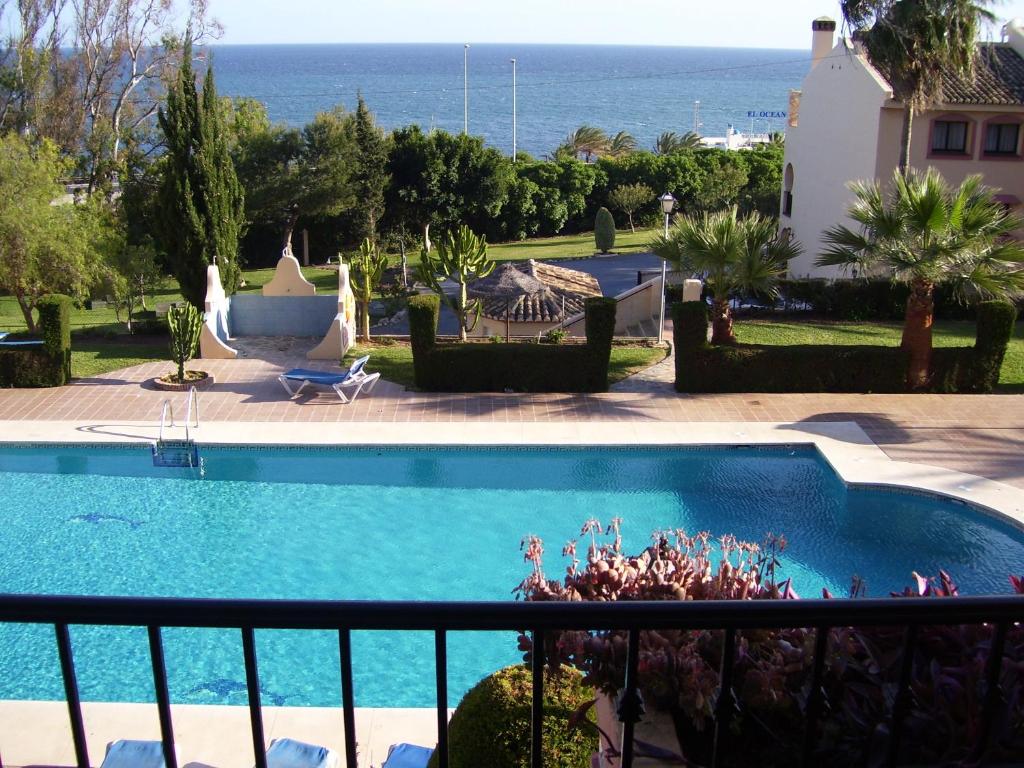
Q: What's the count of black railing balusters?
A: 11